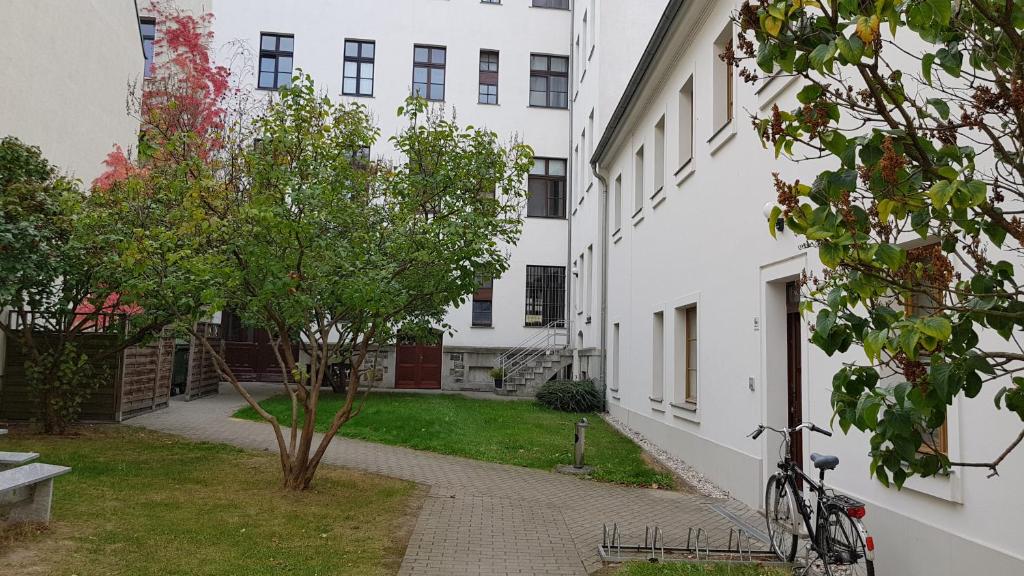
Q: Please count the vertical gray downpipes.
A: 2